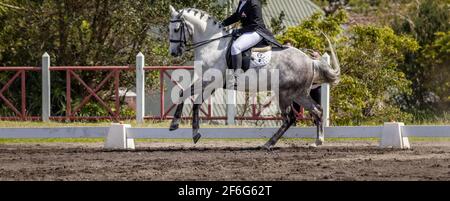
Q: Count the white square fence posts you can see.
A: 4